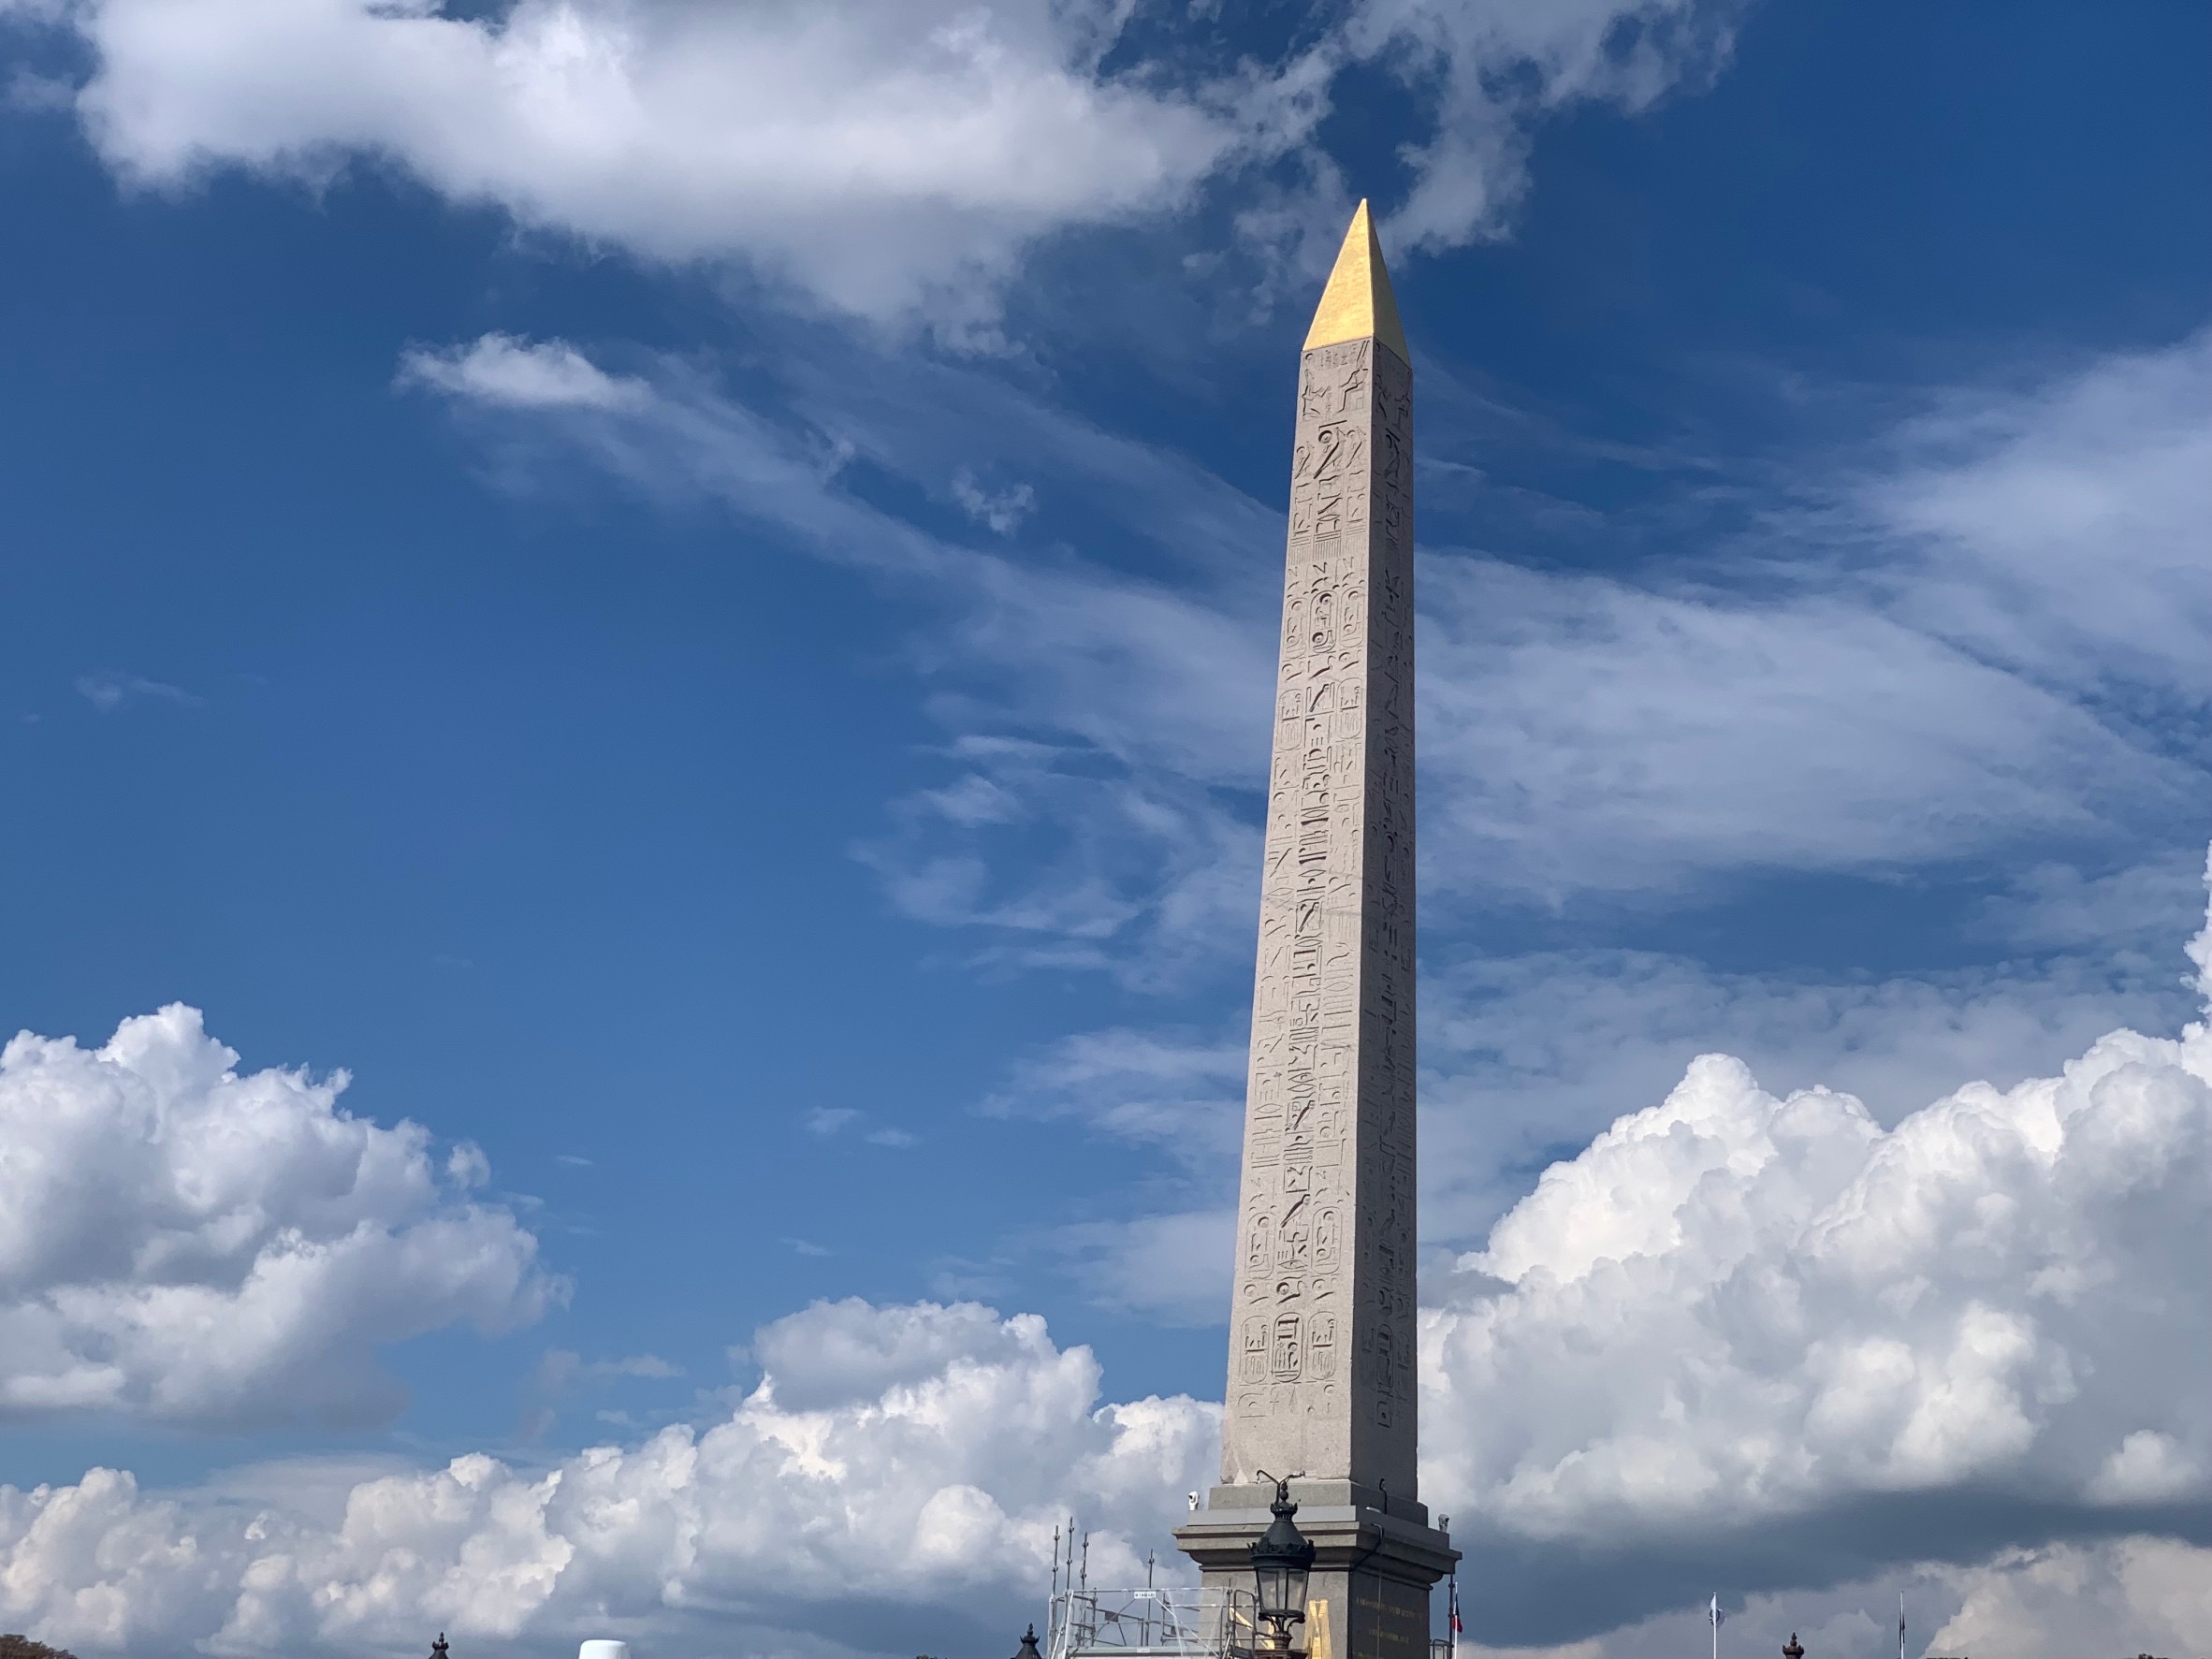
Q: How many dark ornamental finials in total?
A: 4